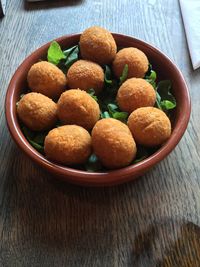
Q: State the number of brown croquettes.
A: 10